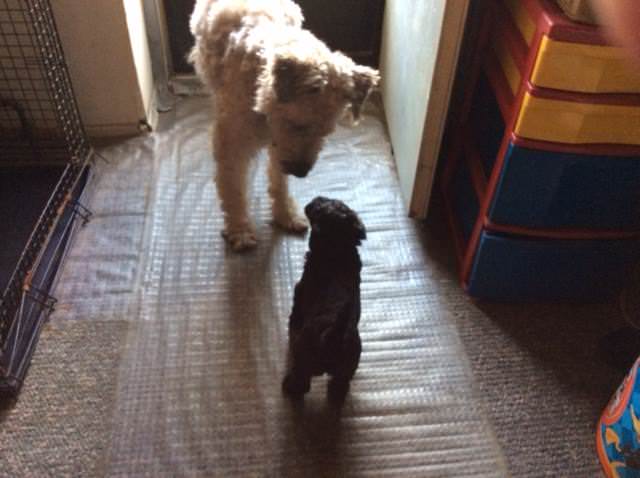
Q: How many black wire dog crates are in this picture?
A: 1